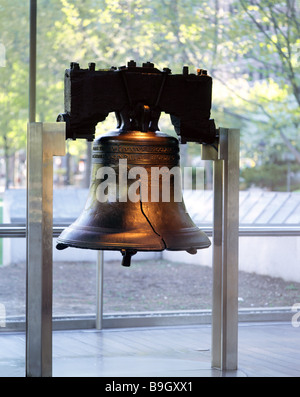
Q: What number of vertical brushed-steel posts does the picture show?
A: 2